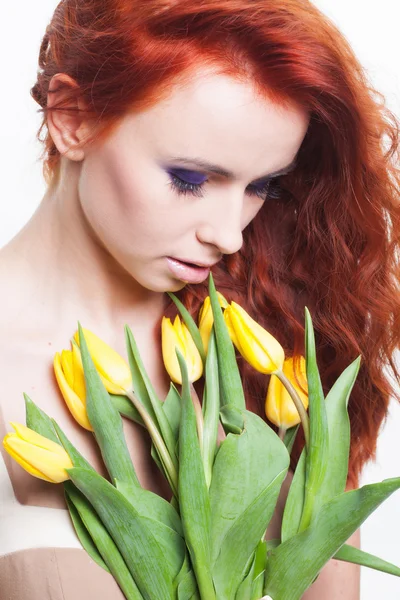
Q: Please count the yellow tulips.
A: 7